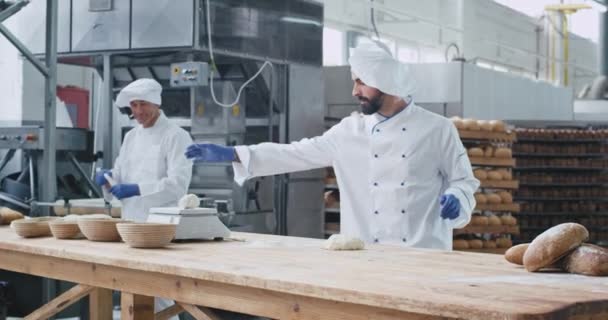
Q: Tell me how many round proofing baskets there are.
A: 4